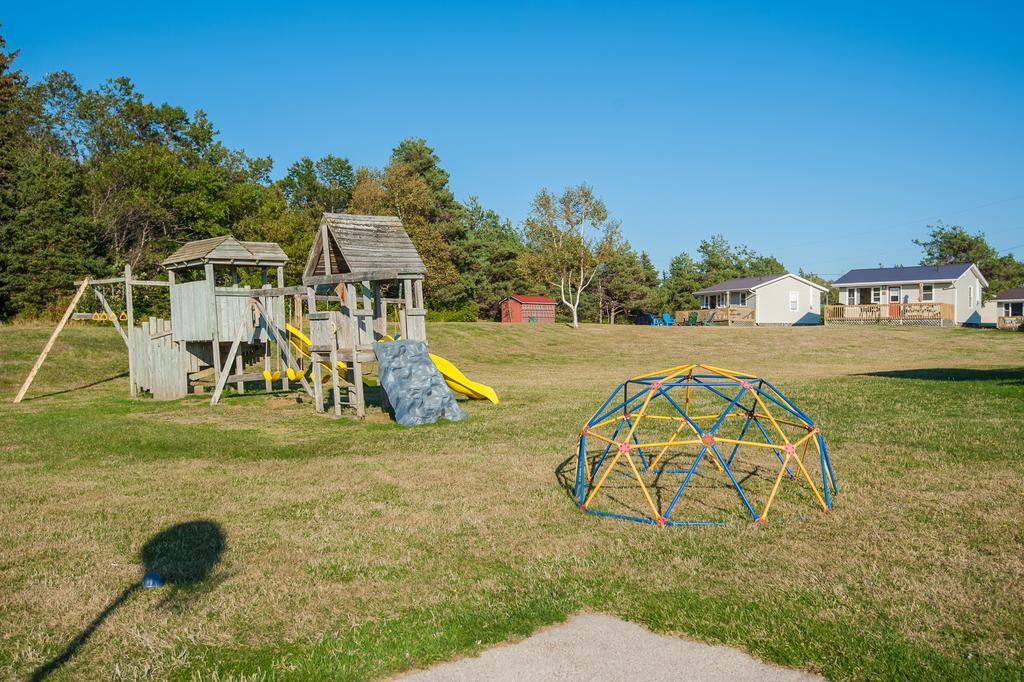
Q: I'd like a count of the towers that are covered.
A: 2